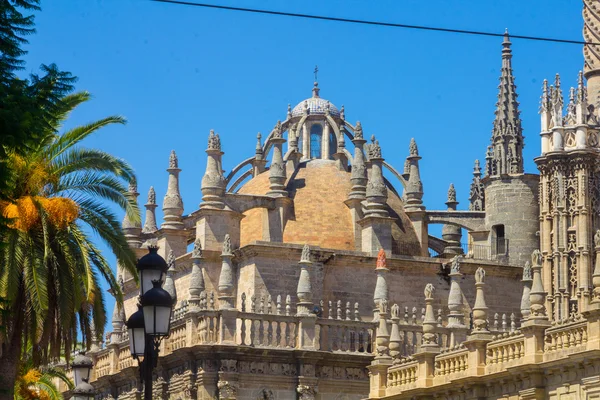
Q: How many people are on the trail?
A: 0